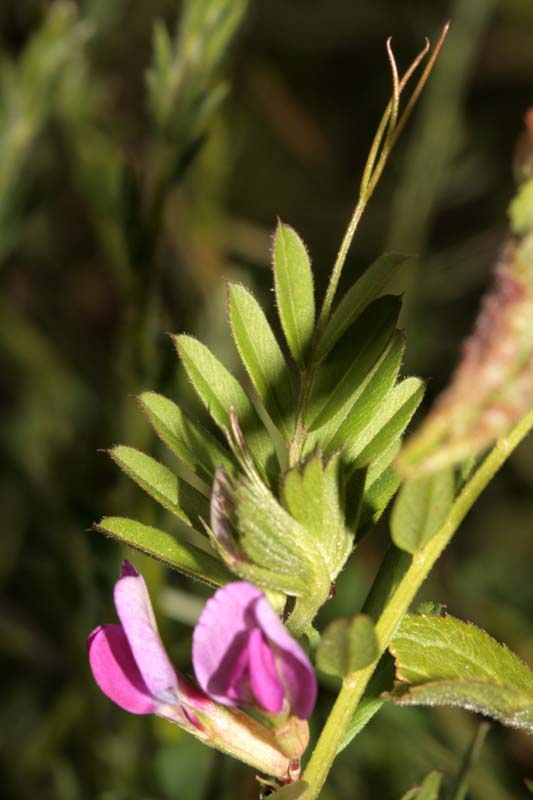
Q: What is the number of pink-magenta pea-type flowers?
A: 2